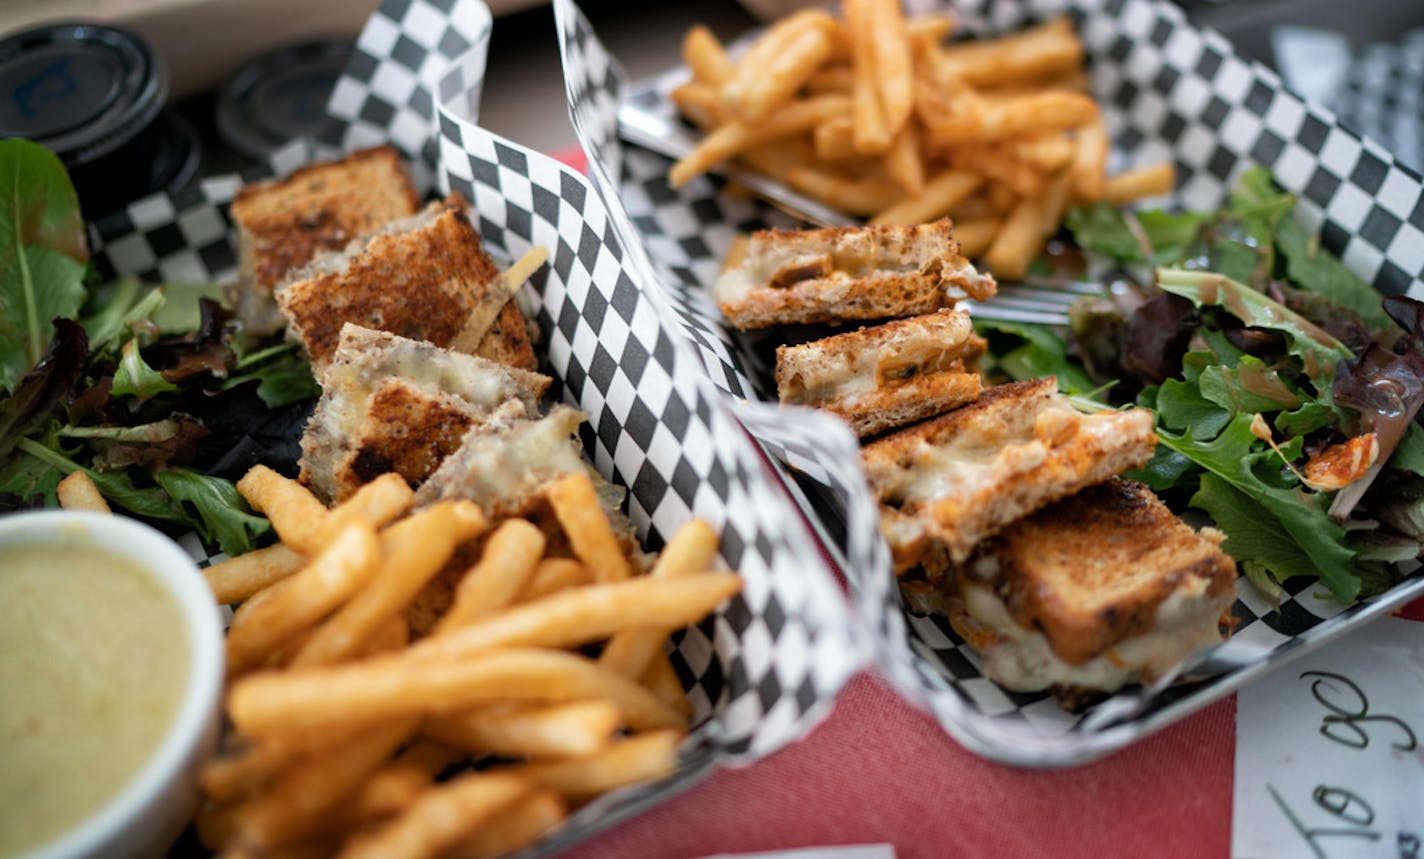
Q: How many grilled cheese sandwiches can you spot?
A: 8